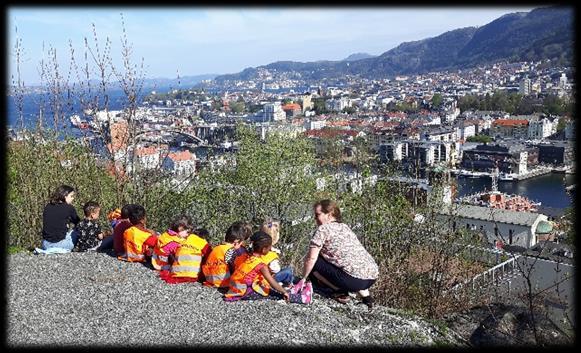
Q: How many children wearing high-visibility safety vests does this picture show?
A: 6